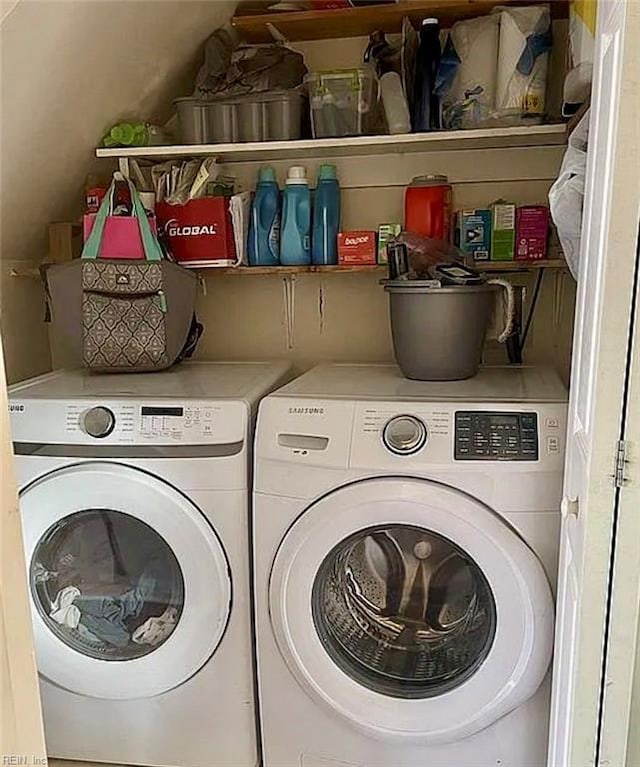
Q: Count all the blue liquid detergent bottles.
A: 3